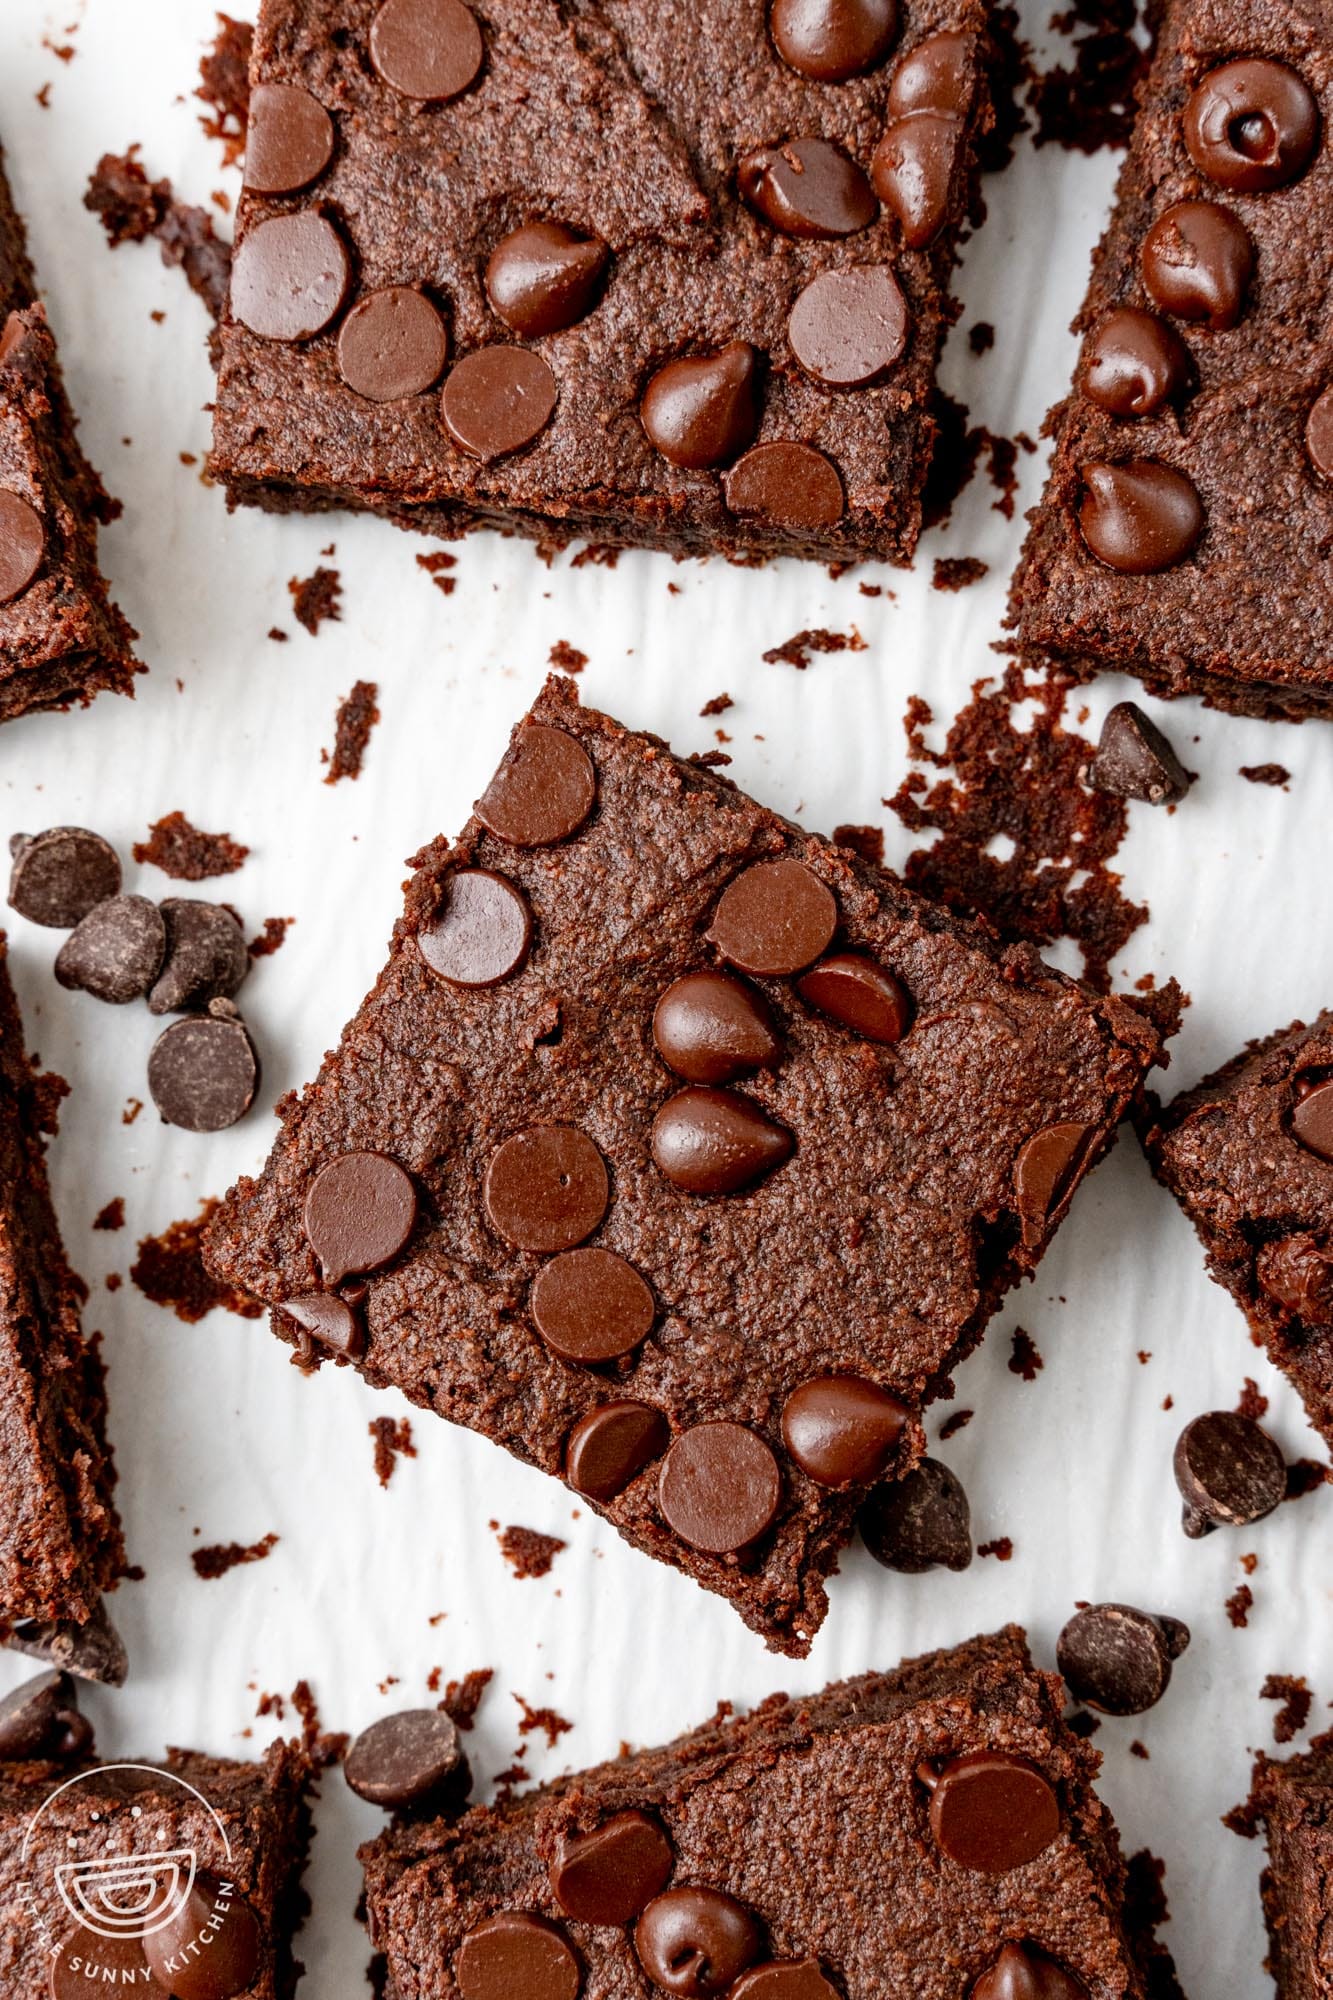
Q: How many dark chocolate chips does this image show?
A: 11